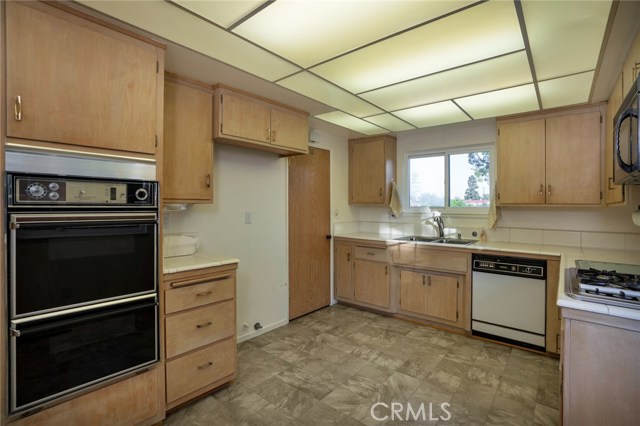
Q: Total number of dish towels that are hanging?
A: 2